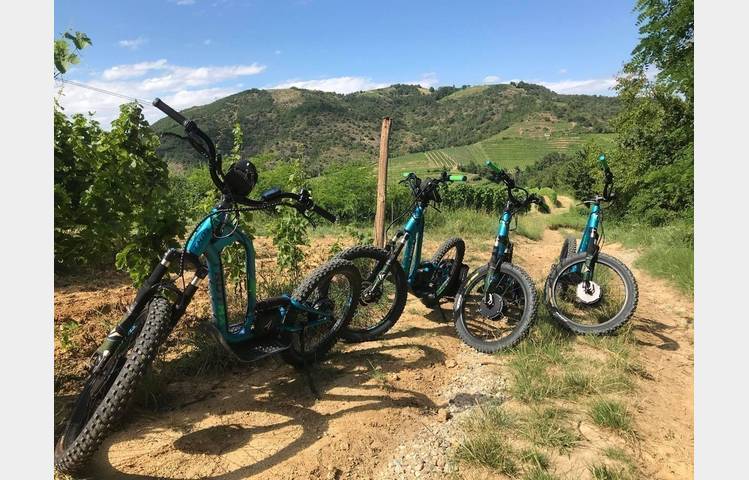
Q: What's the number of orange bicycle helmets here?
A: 0